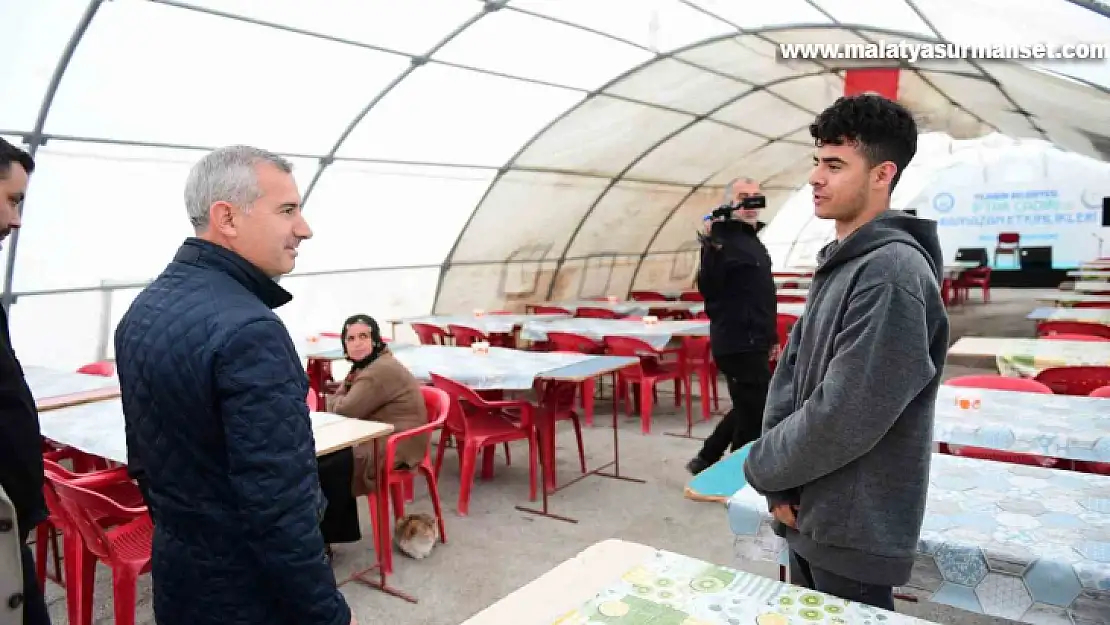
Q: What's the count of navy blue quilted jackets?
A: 1